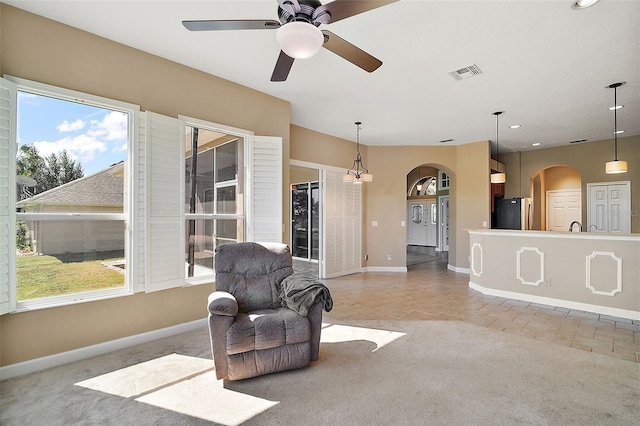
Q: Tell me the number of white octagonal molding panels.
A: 3